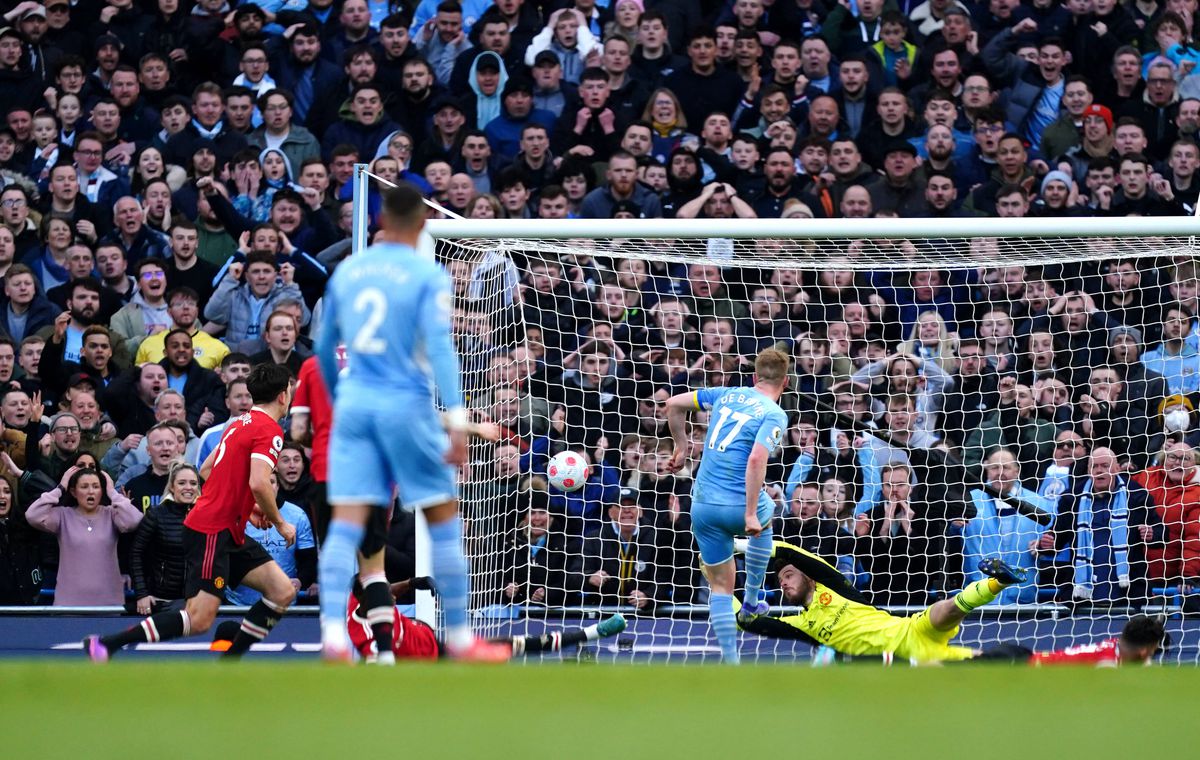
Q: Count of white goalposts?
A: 1